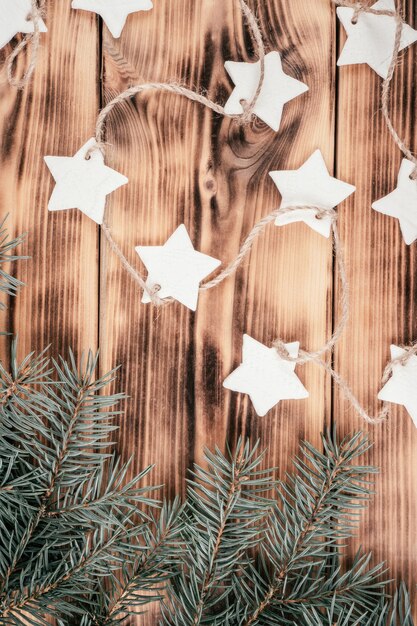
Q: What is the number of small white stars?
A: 10